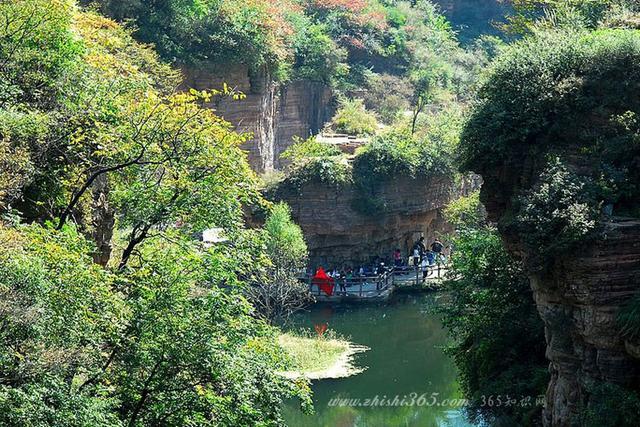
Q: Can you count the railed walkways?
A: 1